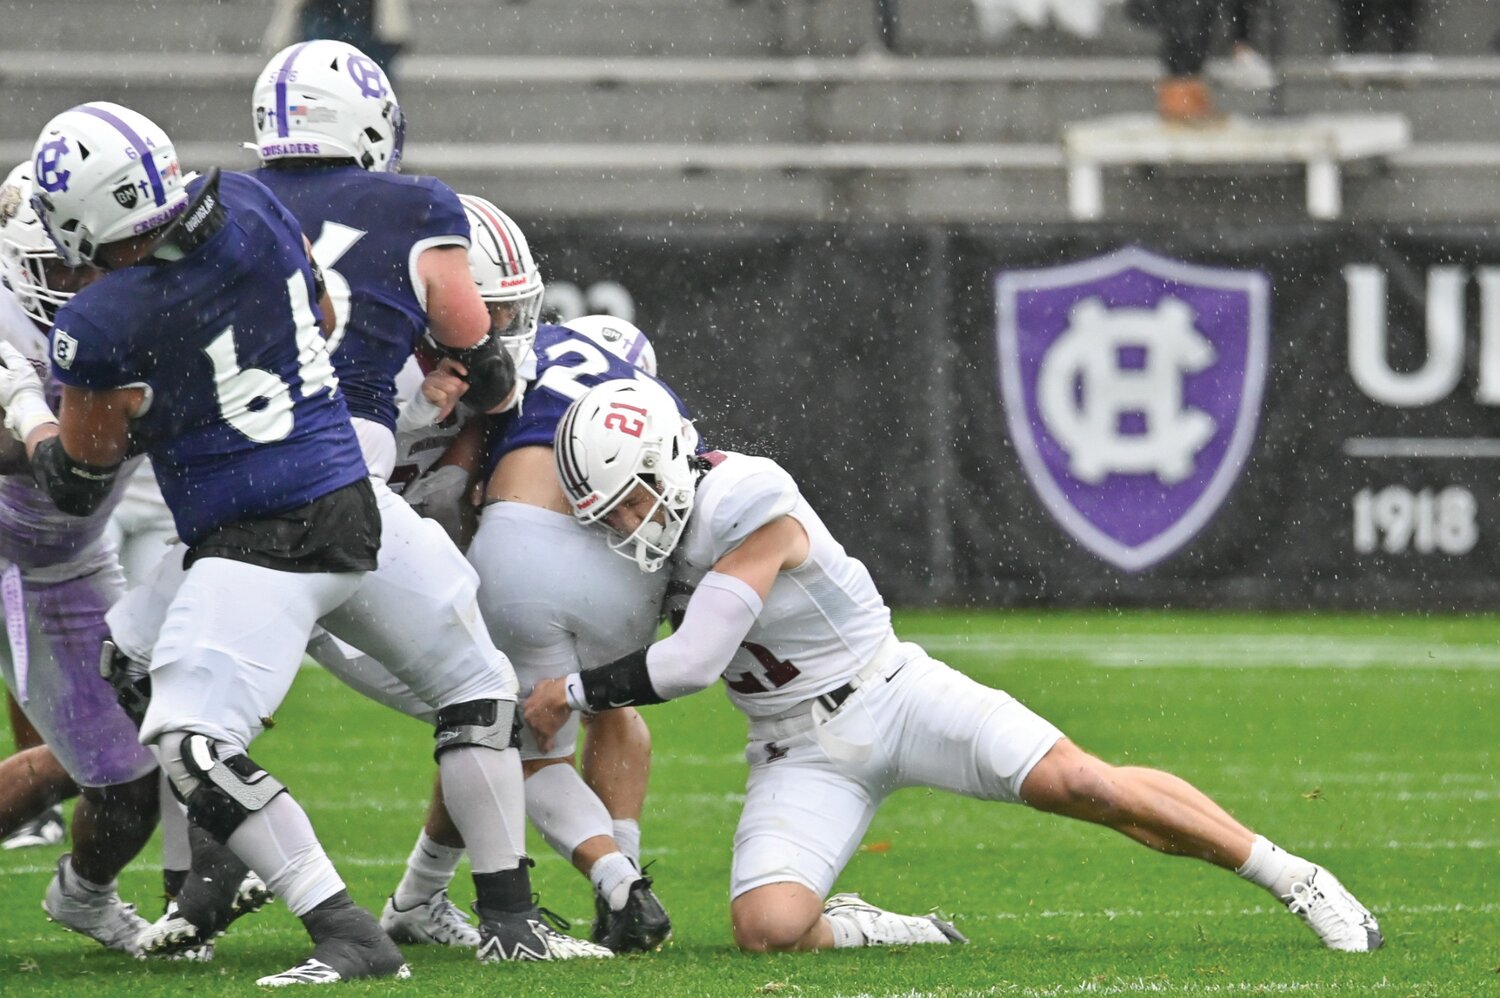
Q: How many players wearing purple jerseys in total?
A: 3